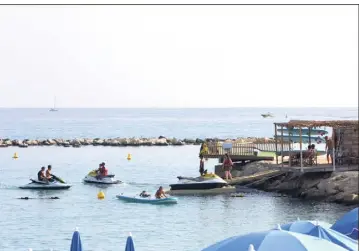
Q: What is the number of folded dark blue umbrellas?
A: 2